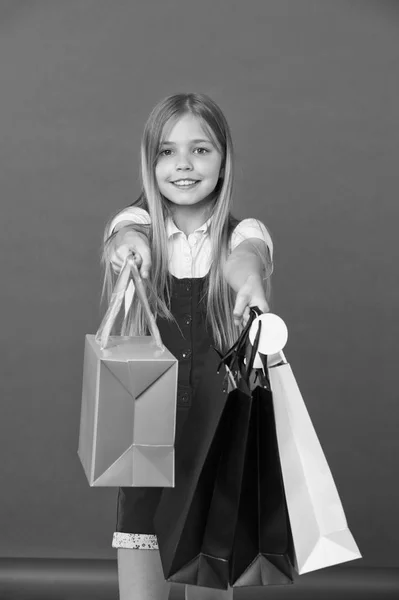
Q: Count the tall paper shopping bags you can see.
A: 3